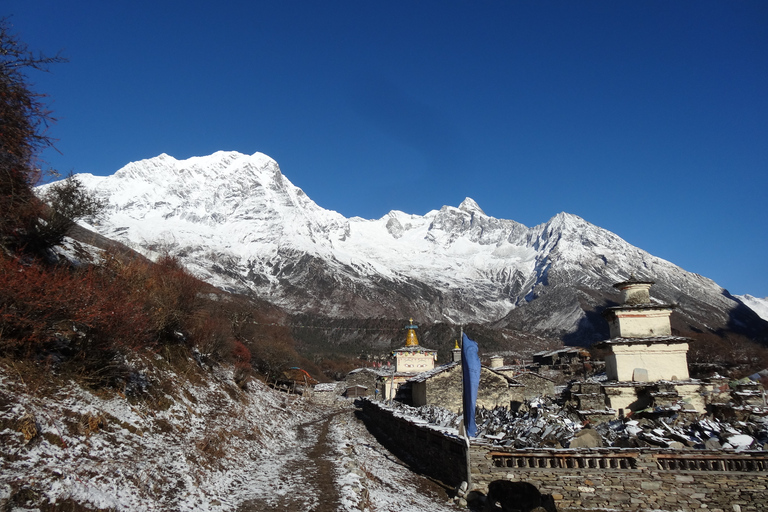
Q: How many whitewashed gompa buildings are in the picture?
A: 2